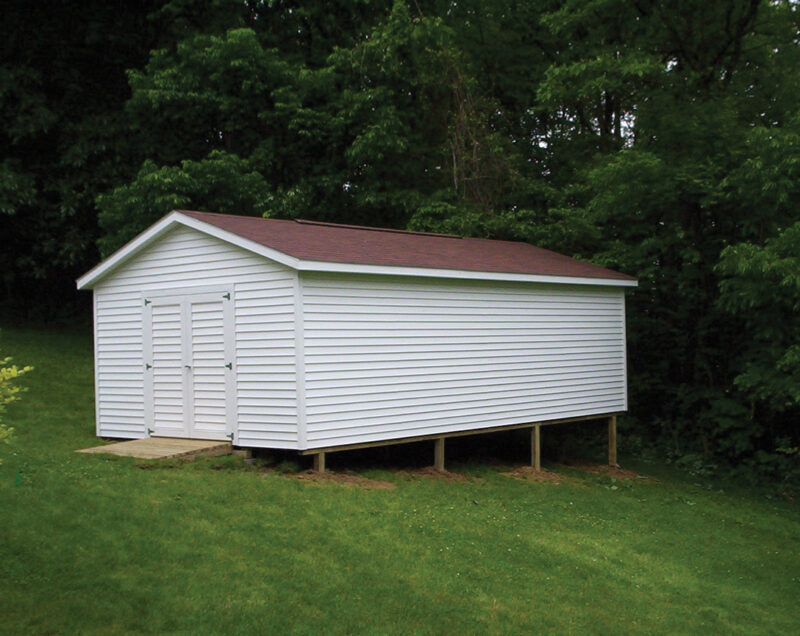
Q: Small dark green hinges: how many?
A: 6